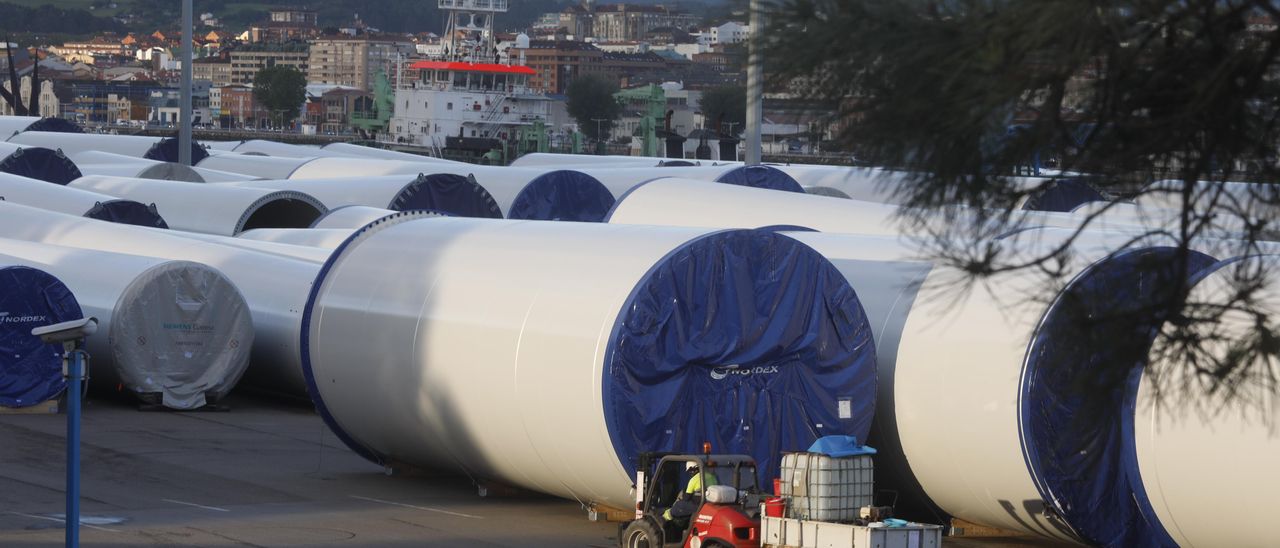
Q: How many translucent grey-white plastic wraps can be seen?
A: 1